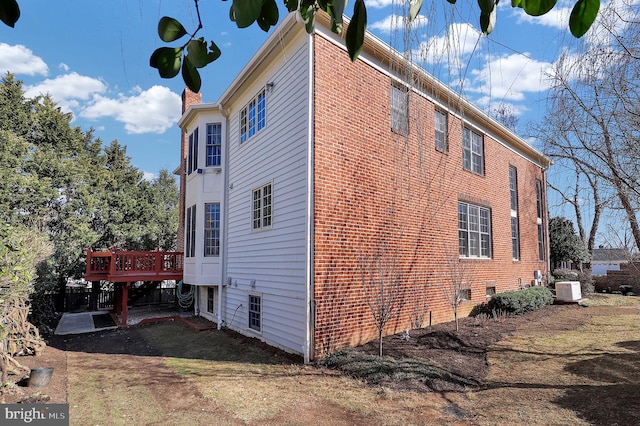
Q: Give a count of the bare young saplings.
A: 2